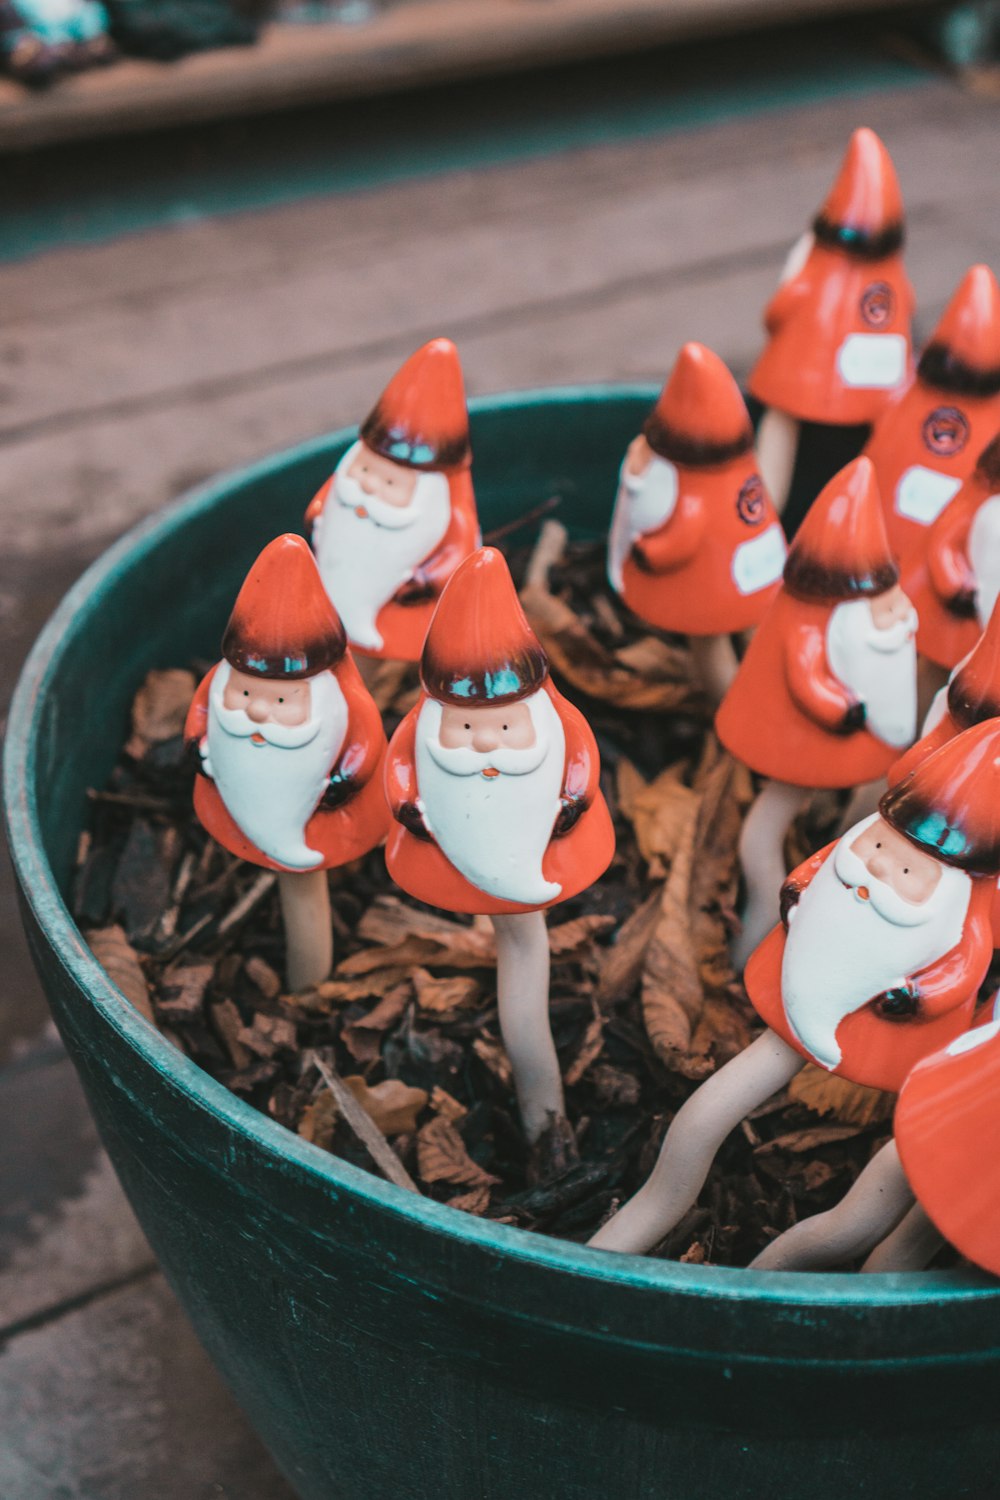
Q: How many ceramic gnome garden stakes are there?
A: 11